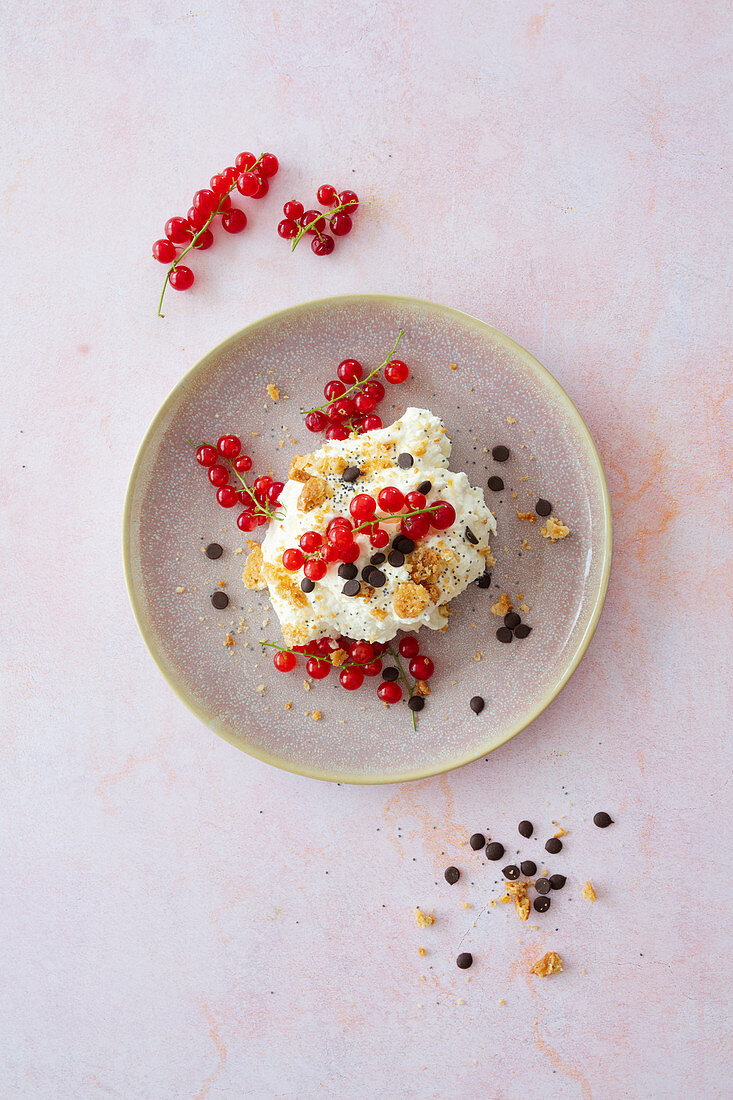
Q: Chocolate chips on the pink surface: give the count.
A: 12